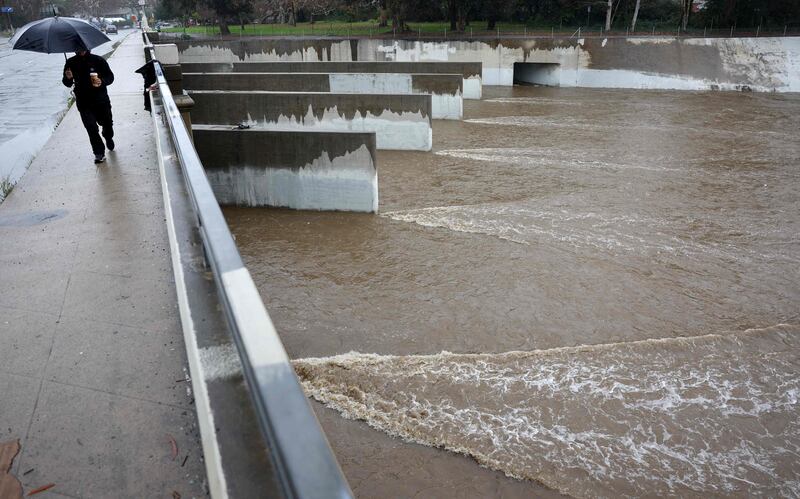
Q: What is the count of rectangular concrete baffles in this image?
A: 4